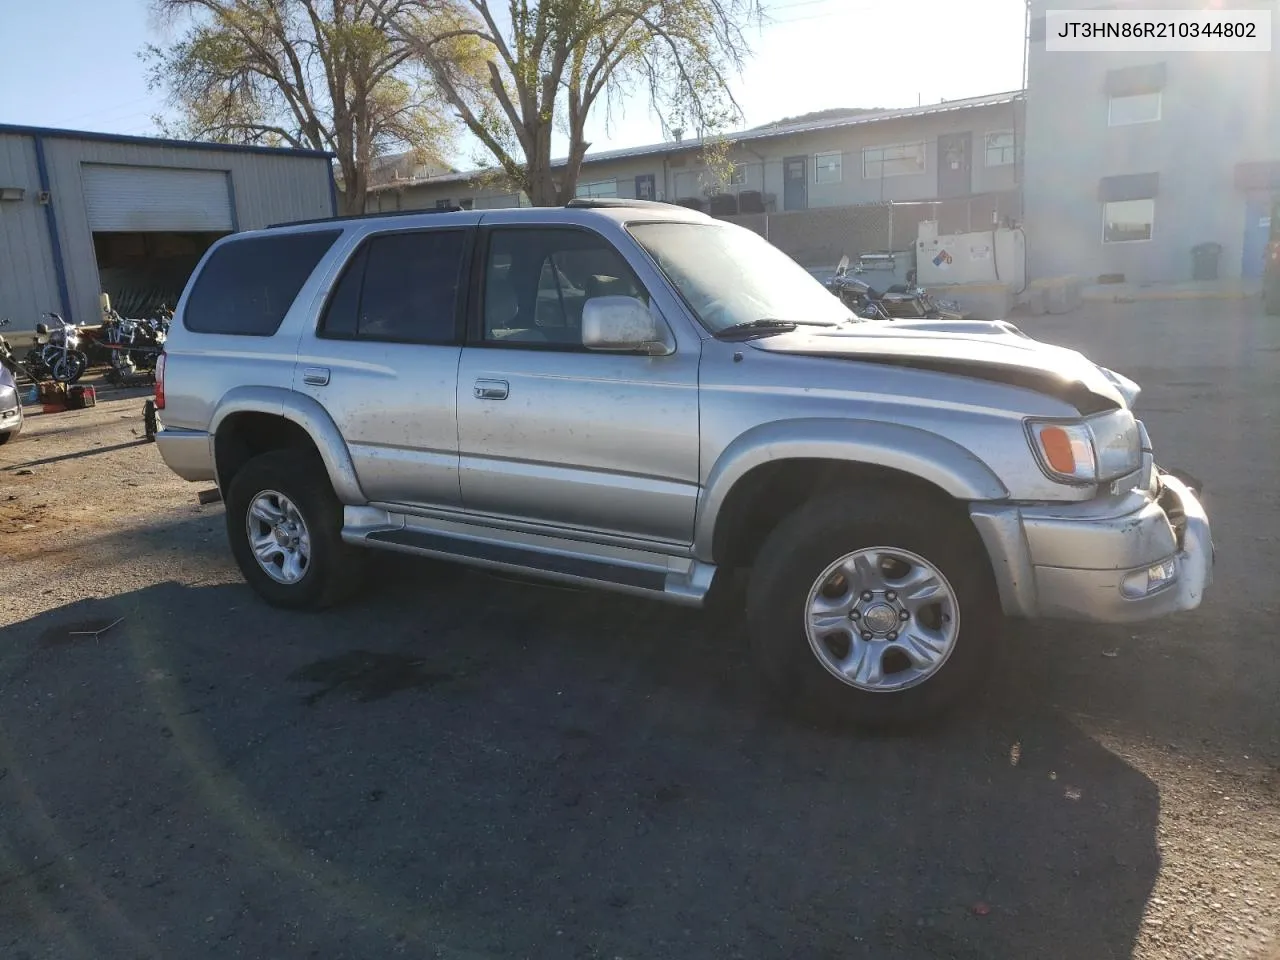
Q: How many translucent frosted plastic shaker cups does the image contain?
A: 0